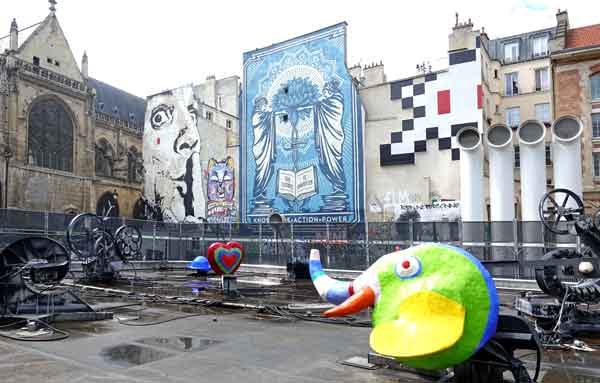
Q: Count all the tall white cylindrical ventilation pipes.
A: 4